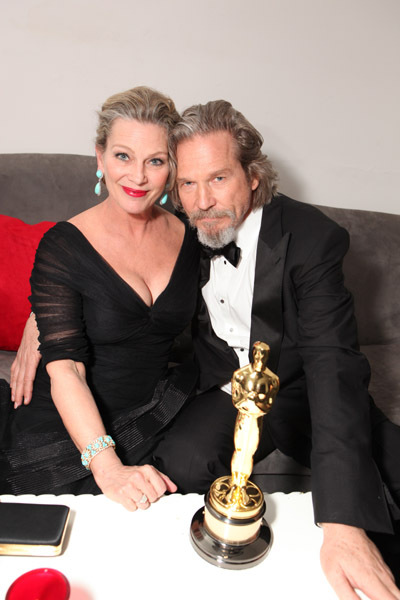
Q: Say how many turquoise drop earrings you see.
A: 2